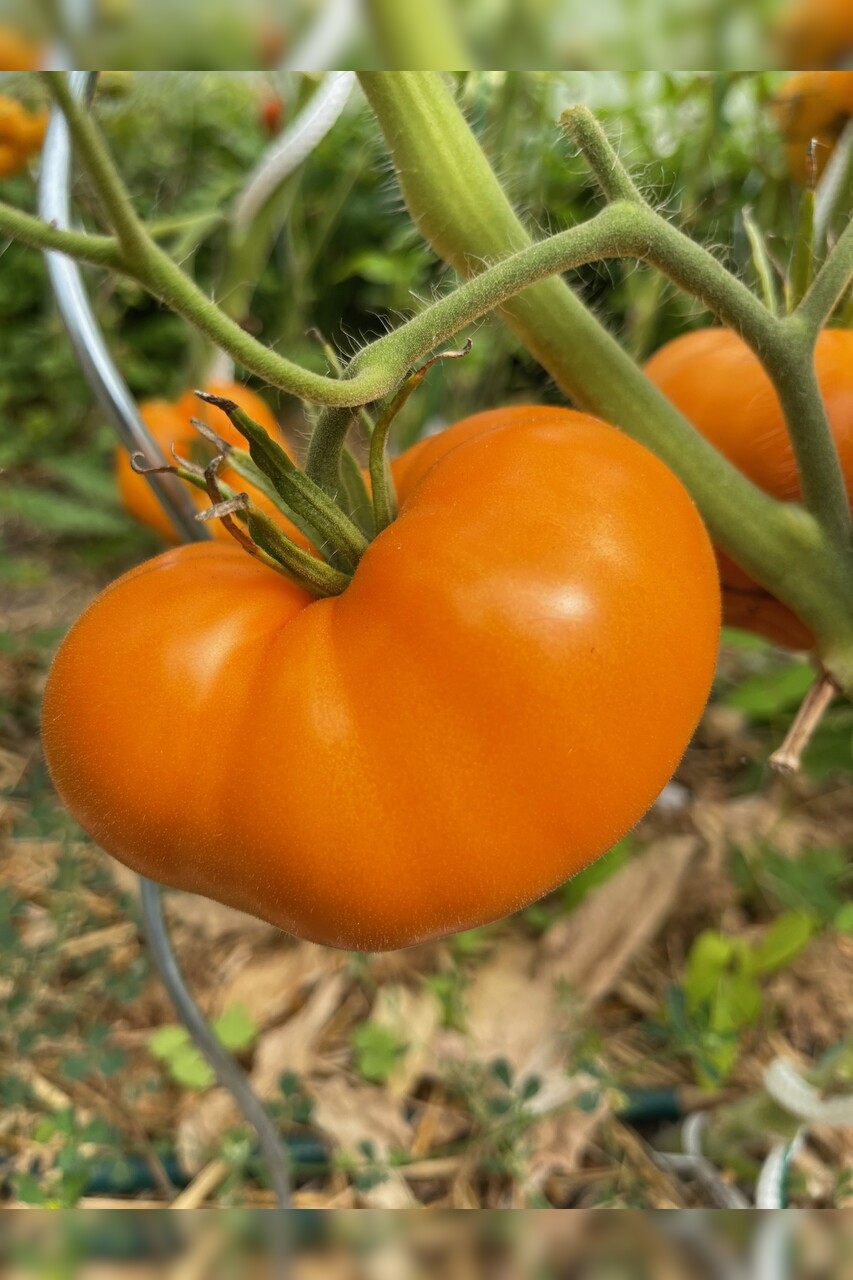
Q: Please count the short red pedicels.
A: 0